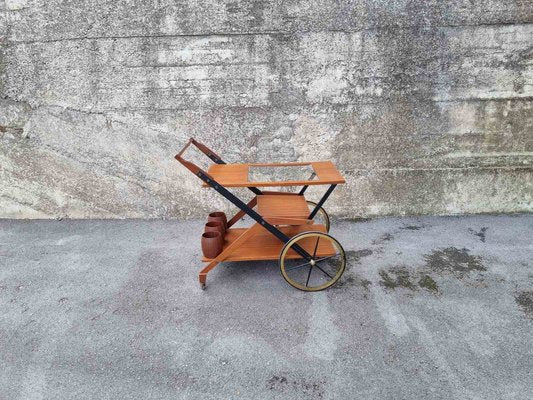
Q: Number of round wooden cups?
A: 3